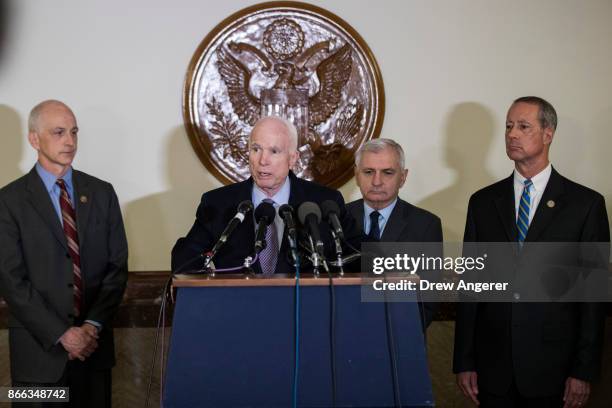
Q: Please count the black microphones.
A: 5